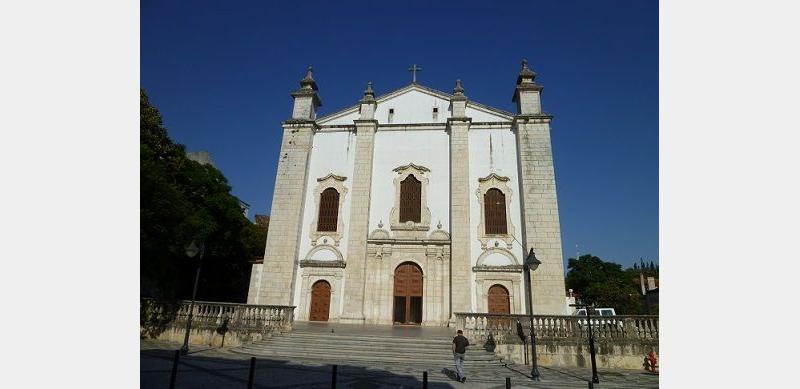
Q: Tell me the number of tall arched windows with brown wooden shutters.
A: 3